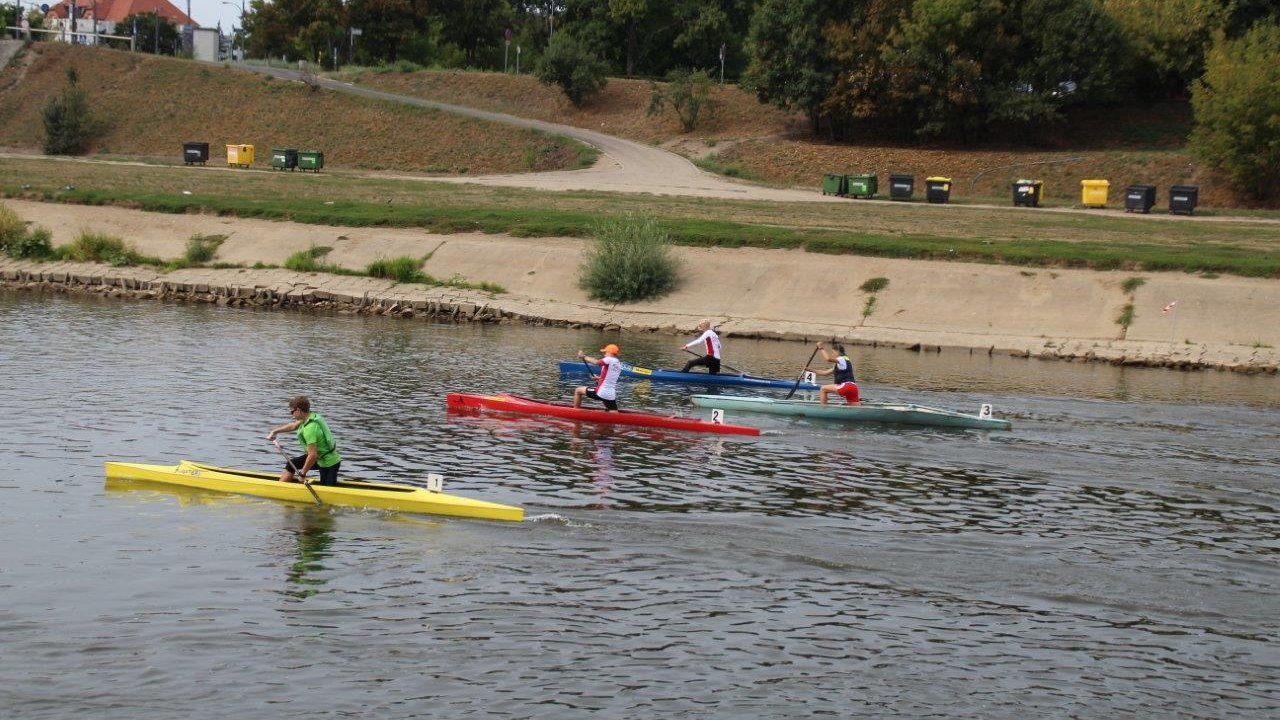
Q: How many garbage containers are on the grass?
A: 12